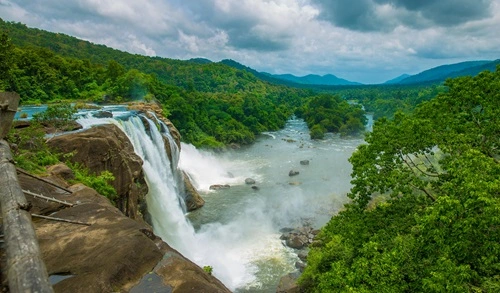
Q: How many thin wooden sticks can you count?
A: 3